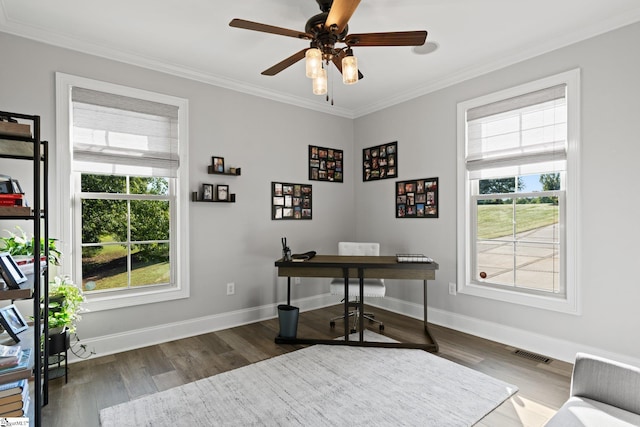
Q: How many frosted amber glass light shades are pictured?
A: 3